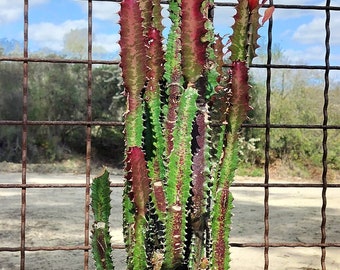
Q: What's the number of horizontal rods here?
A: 5